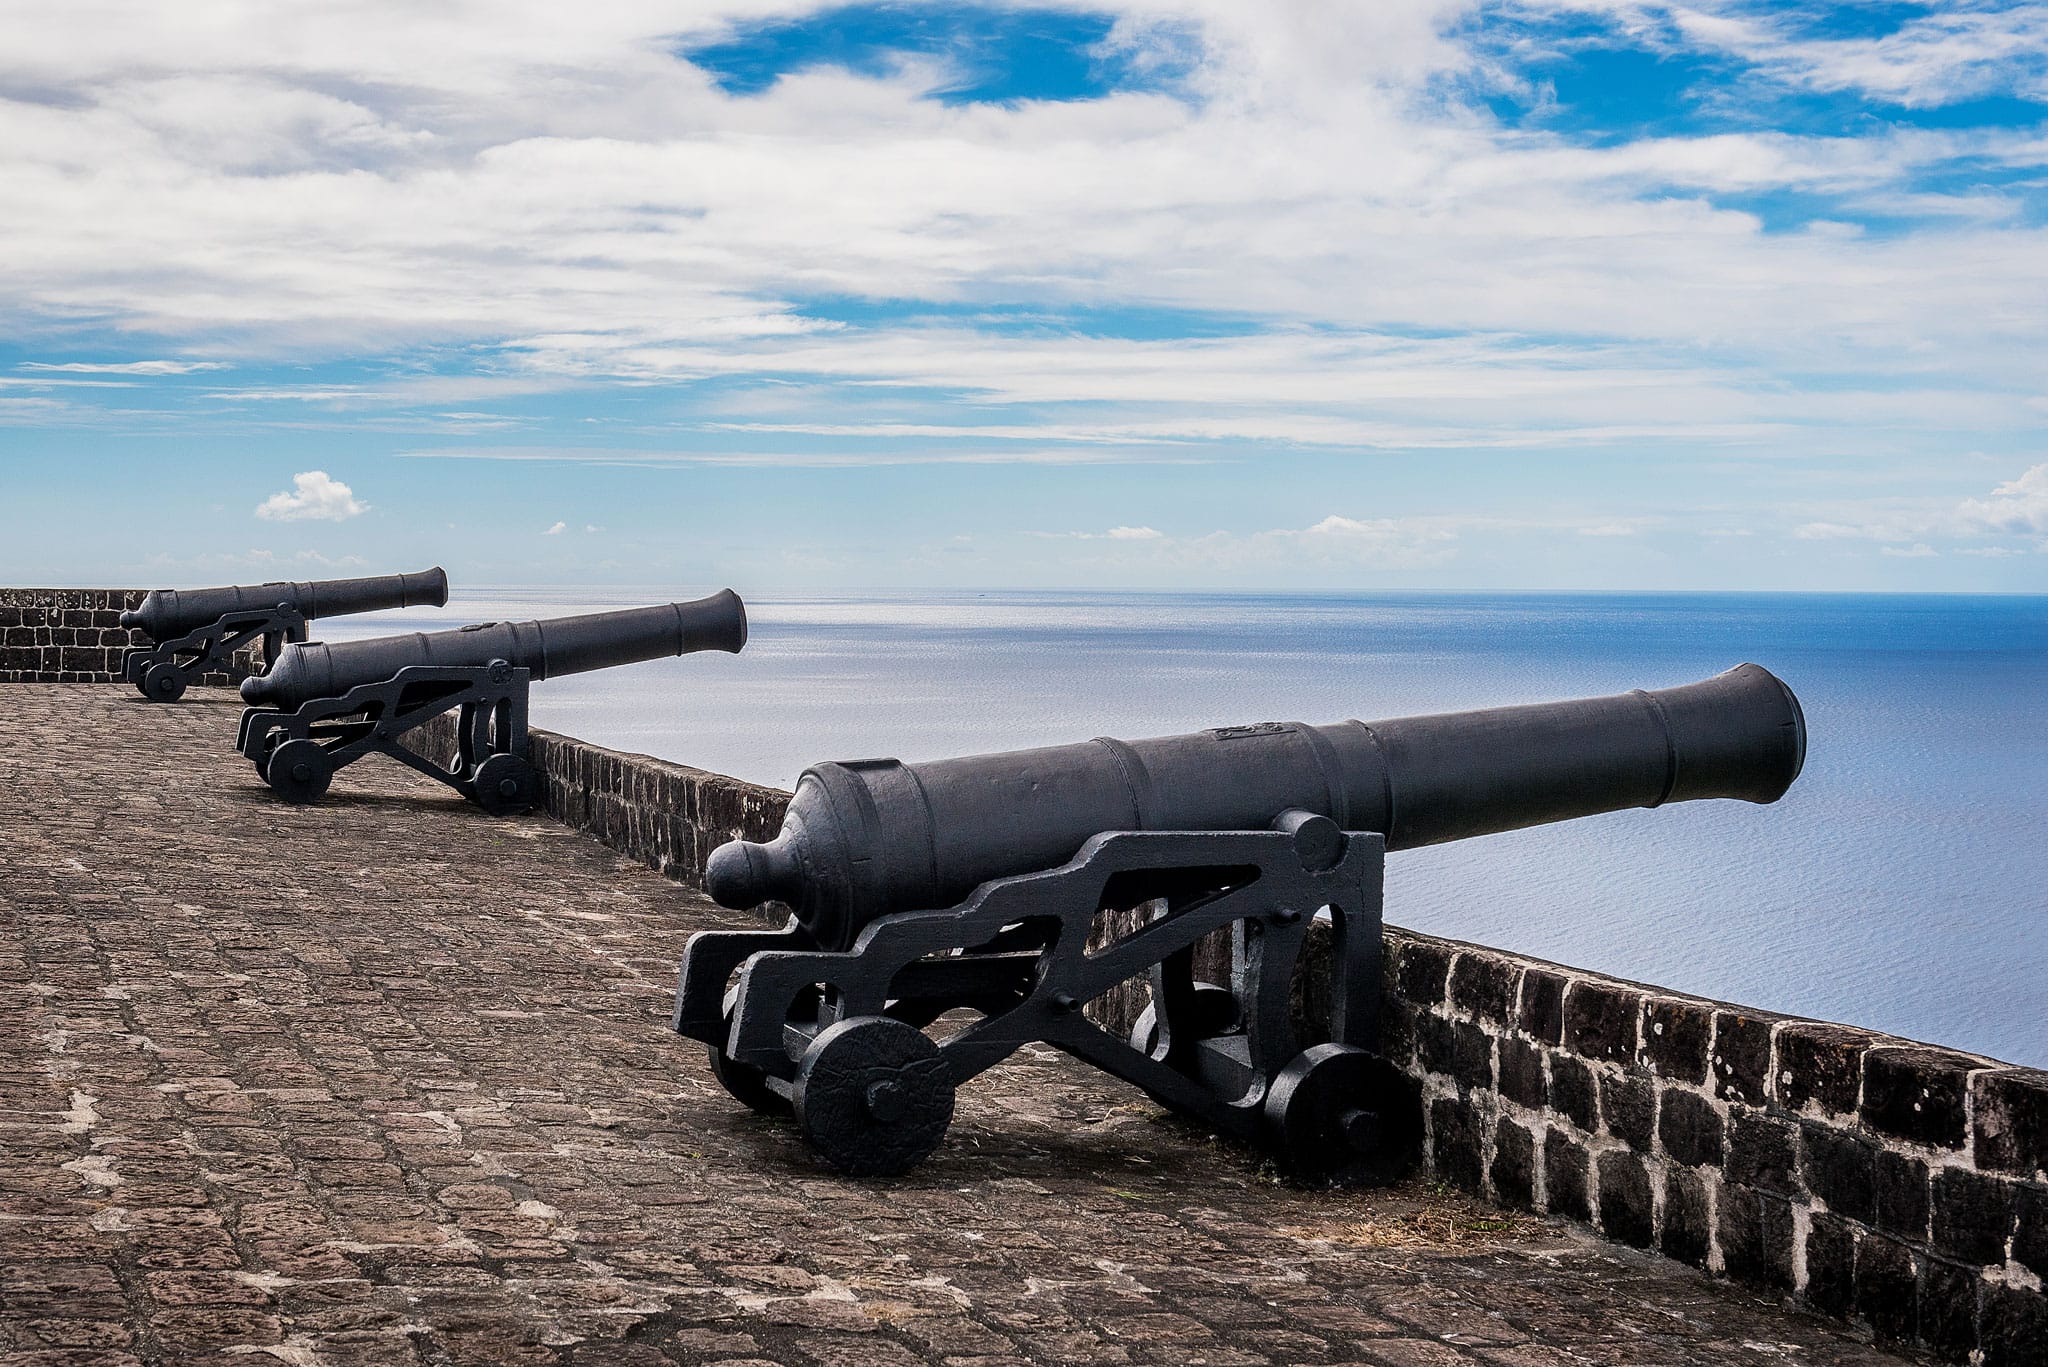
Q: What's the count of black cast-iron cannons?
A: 3